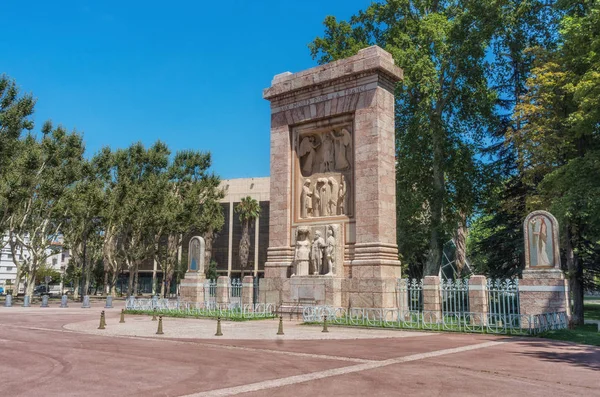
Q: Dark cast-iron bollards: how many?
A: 8